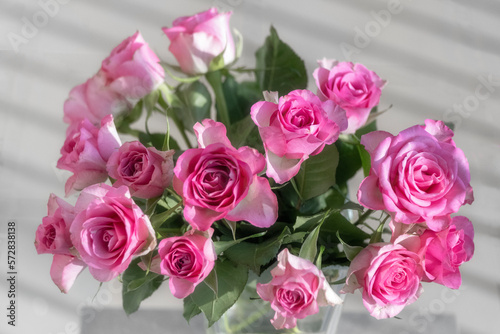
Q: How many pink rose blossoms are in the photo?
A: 15